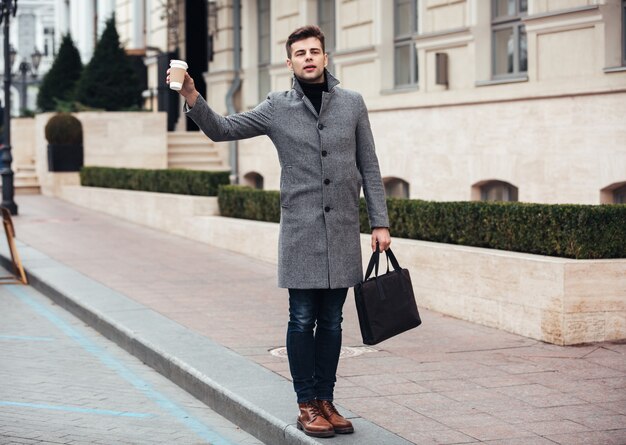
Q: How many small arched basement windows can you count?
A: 4